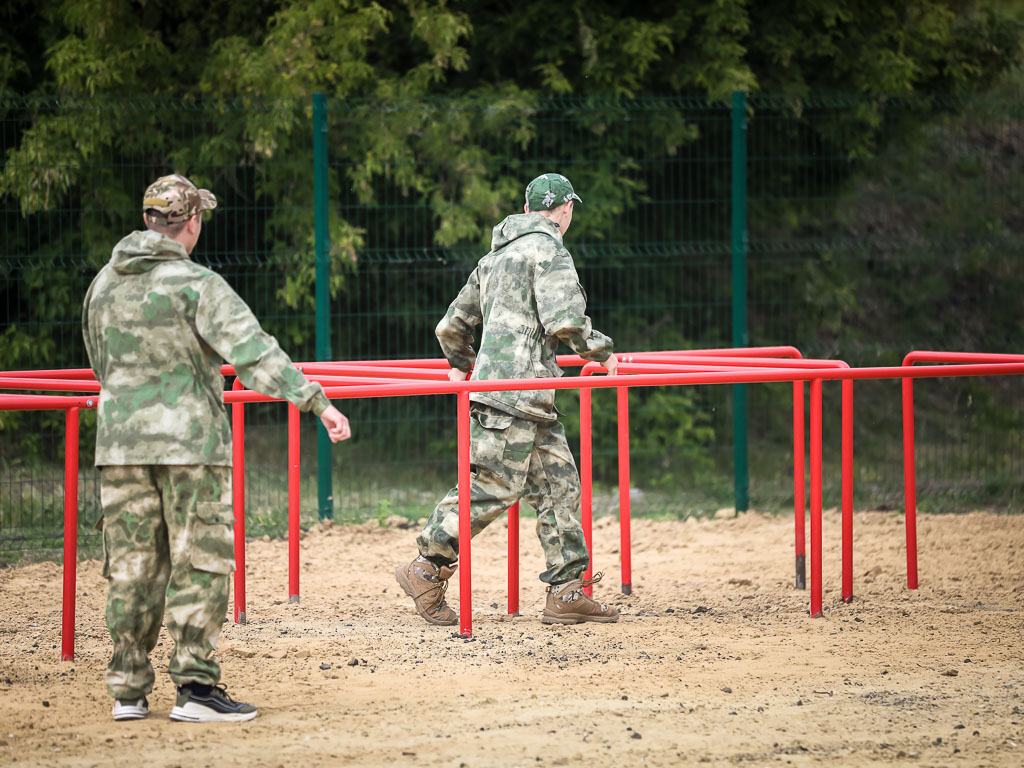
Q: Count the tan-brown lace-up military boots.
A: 2